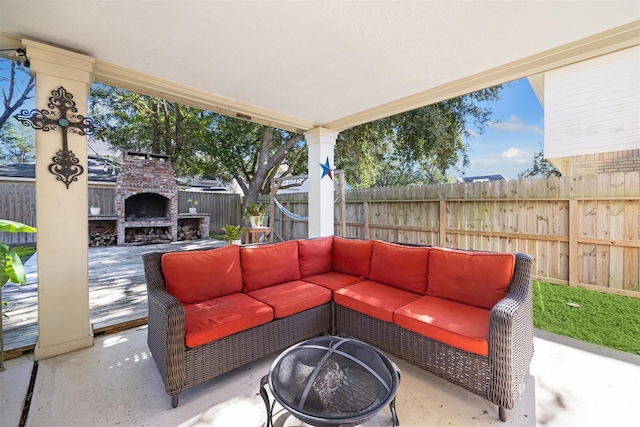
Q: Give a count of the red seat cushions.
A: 5